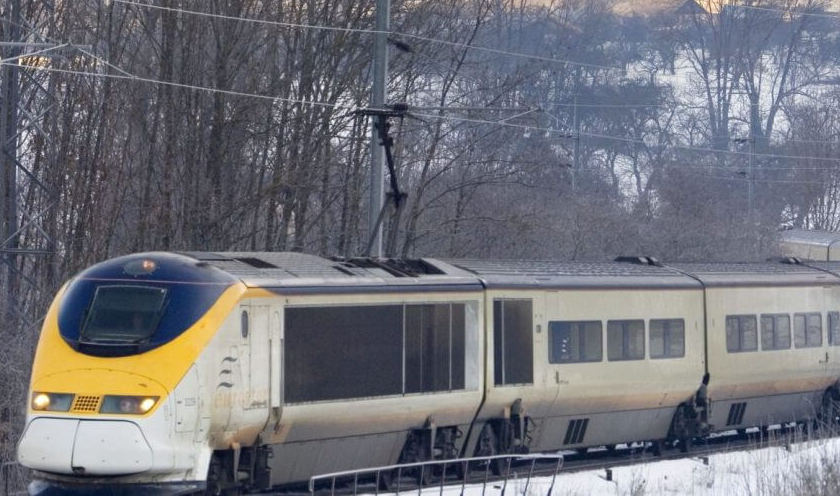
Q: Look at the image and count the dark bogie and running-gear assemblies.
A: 5